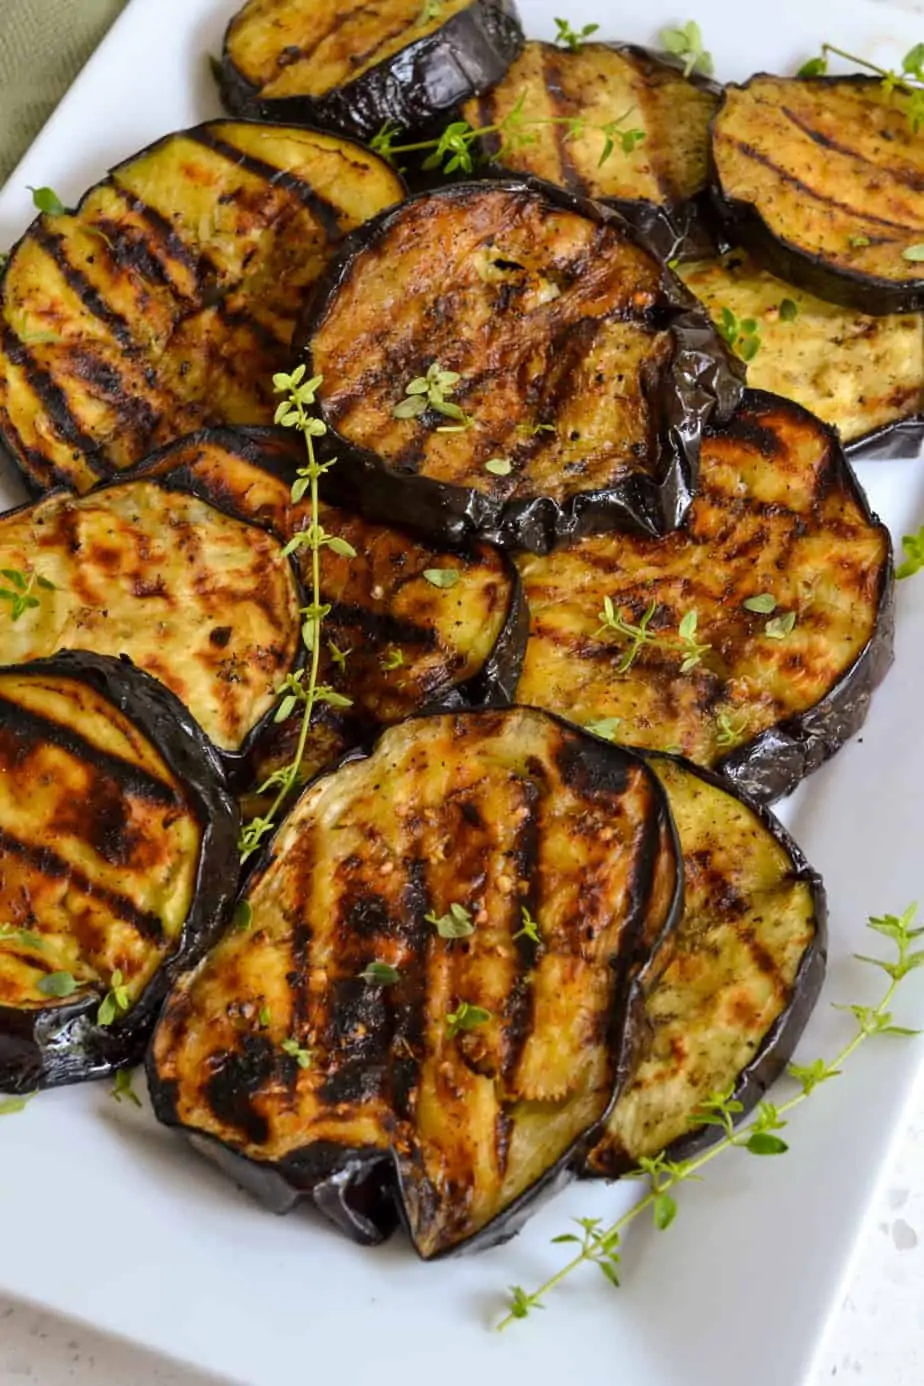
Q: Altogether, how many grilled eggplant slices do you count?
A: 12